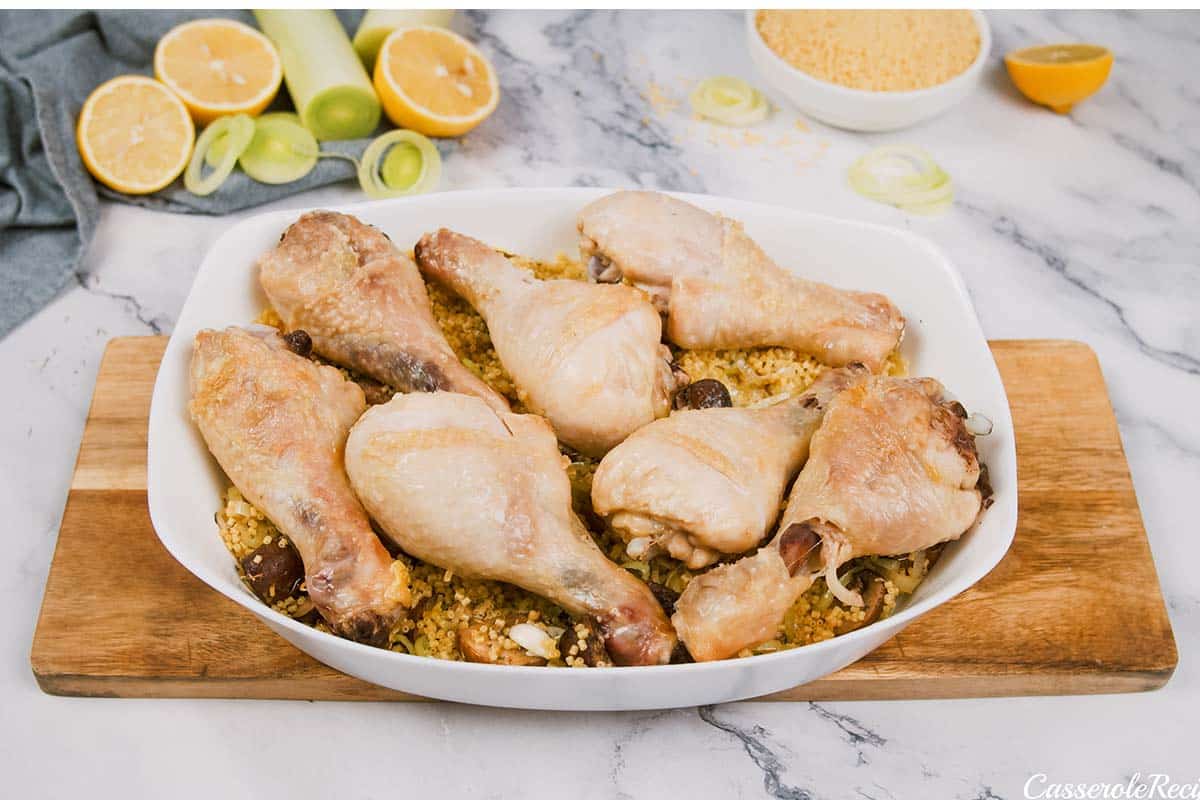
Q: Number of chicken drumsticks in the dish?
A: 7